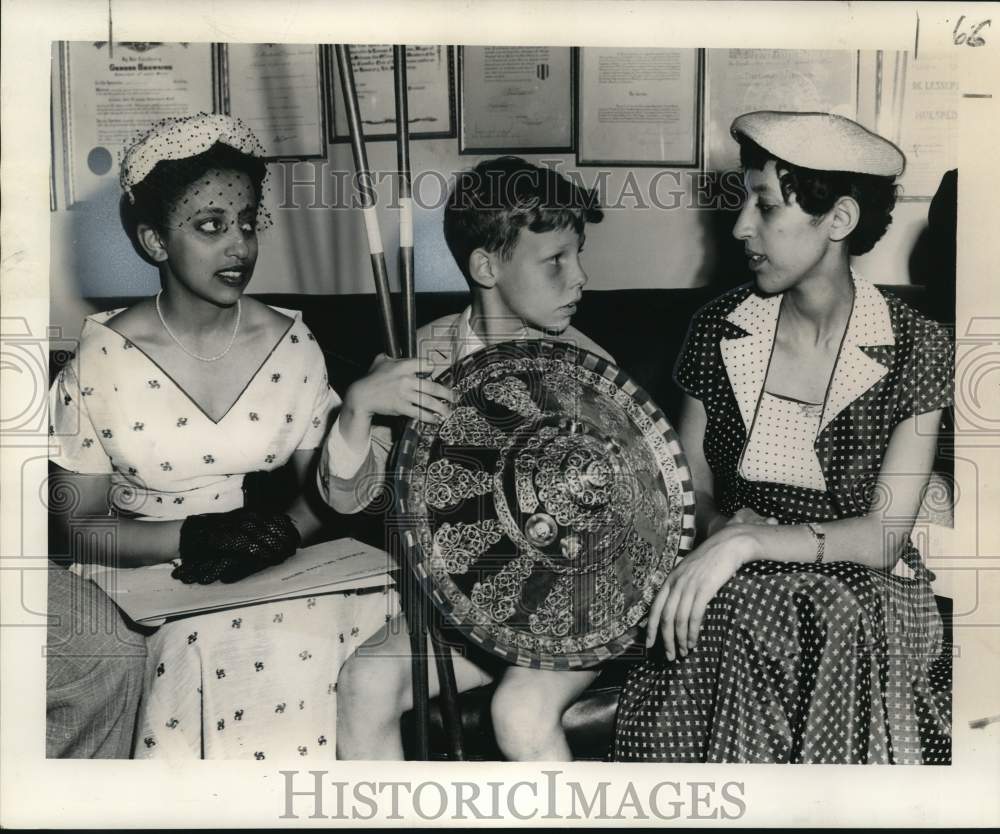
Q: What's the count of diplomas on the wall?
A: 7